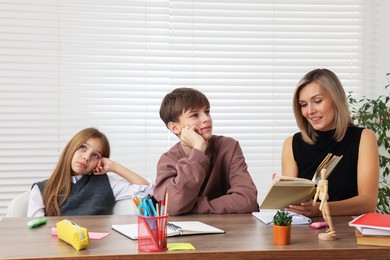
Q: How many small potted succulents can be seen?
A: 1